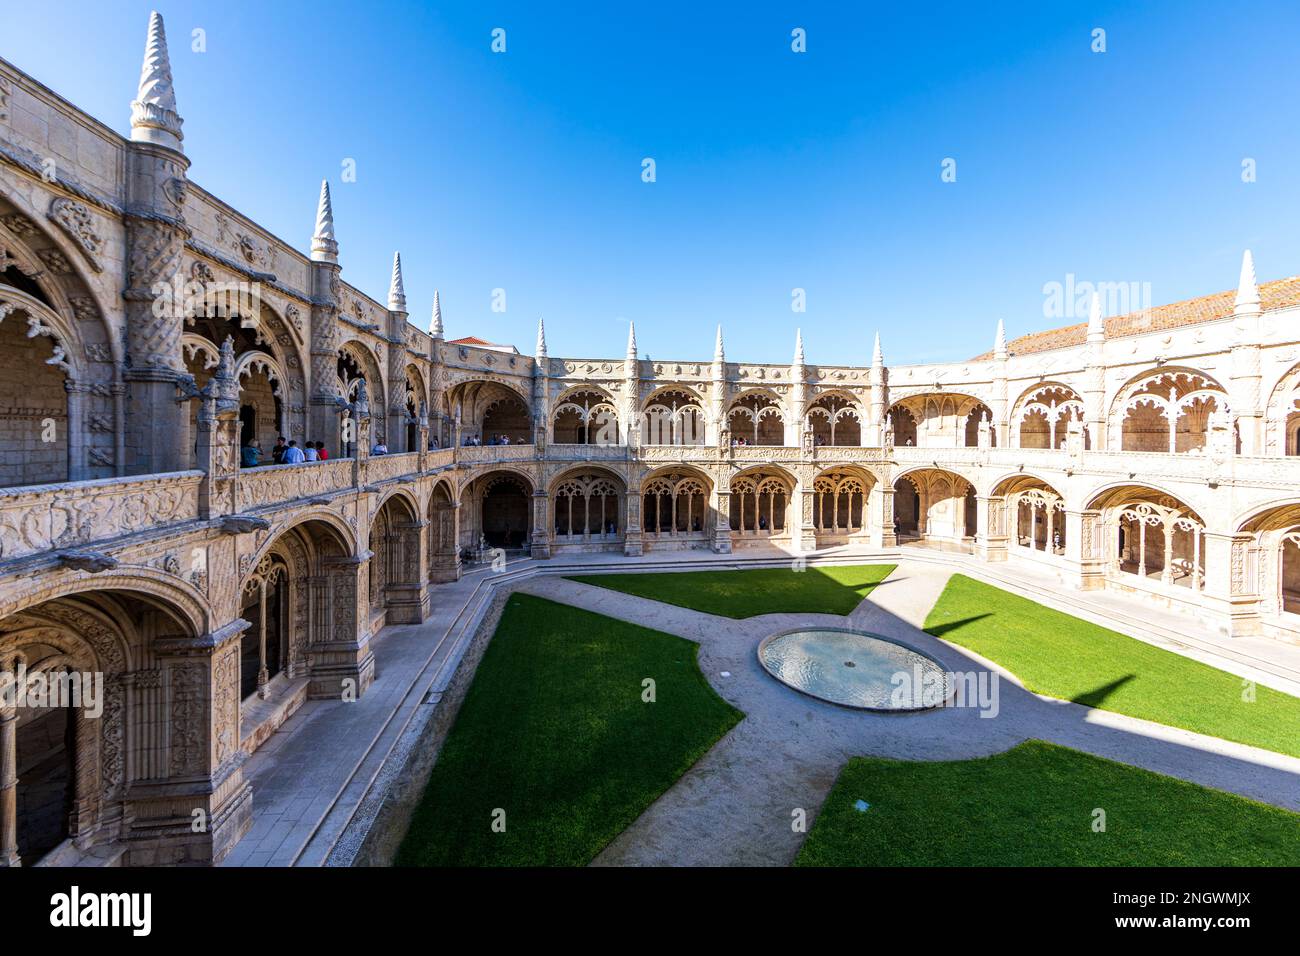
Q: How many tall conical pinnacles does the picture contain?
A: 12